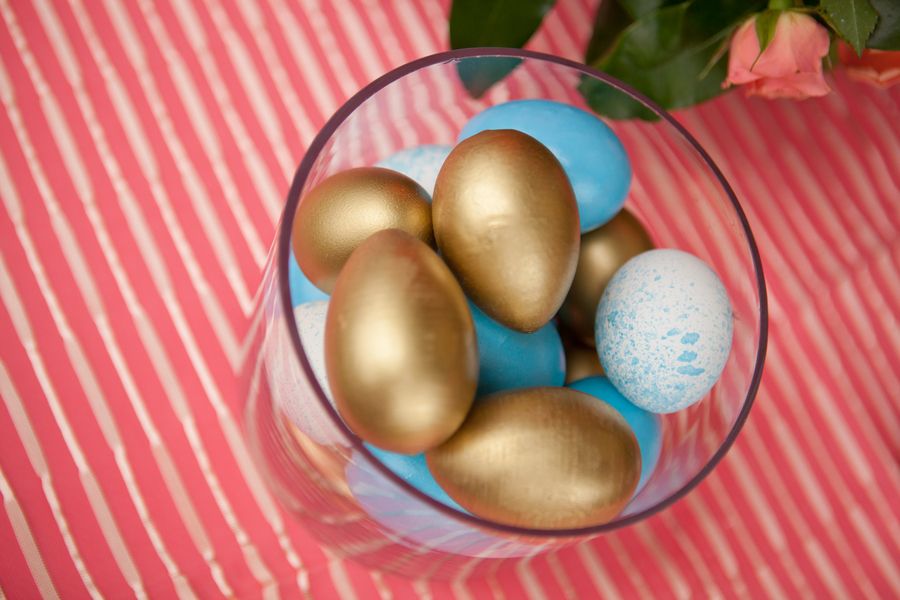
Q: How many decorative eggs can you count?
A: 14